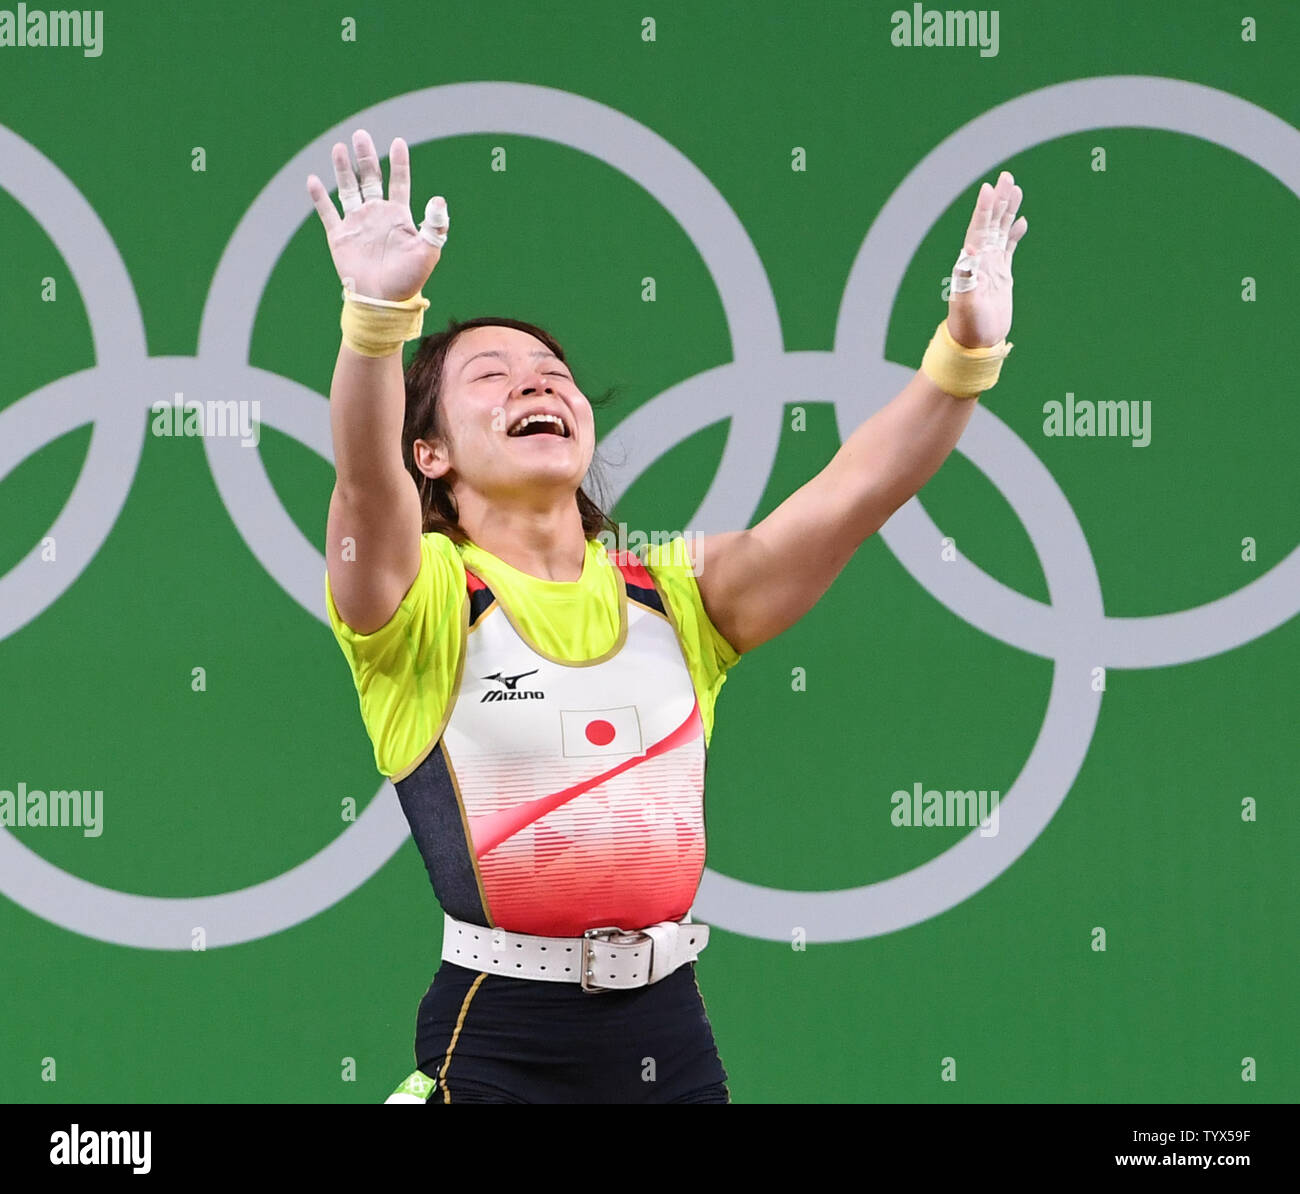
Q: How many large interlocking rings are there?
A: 5